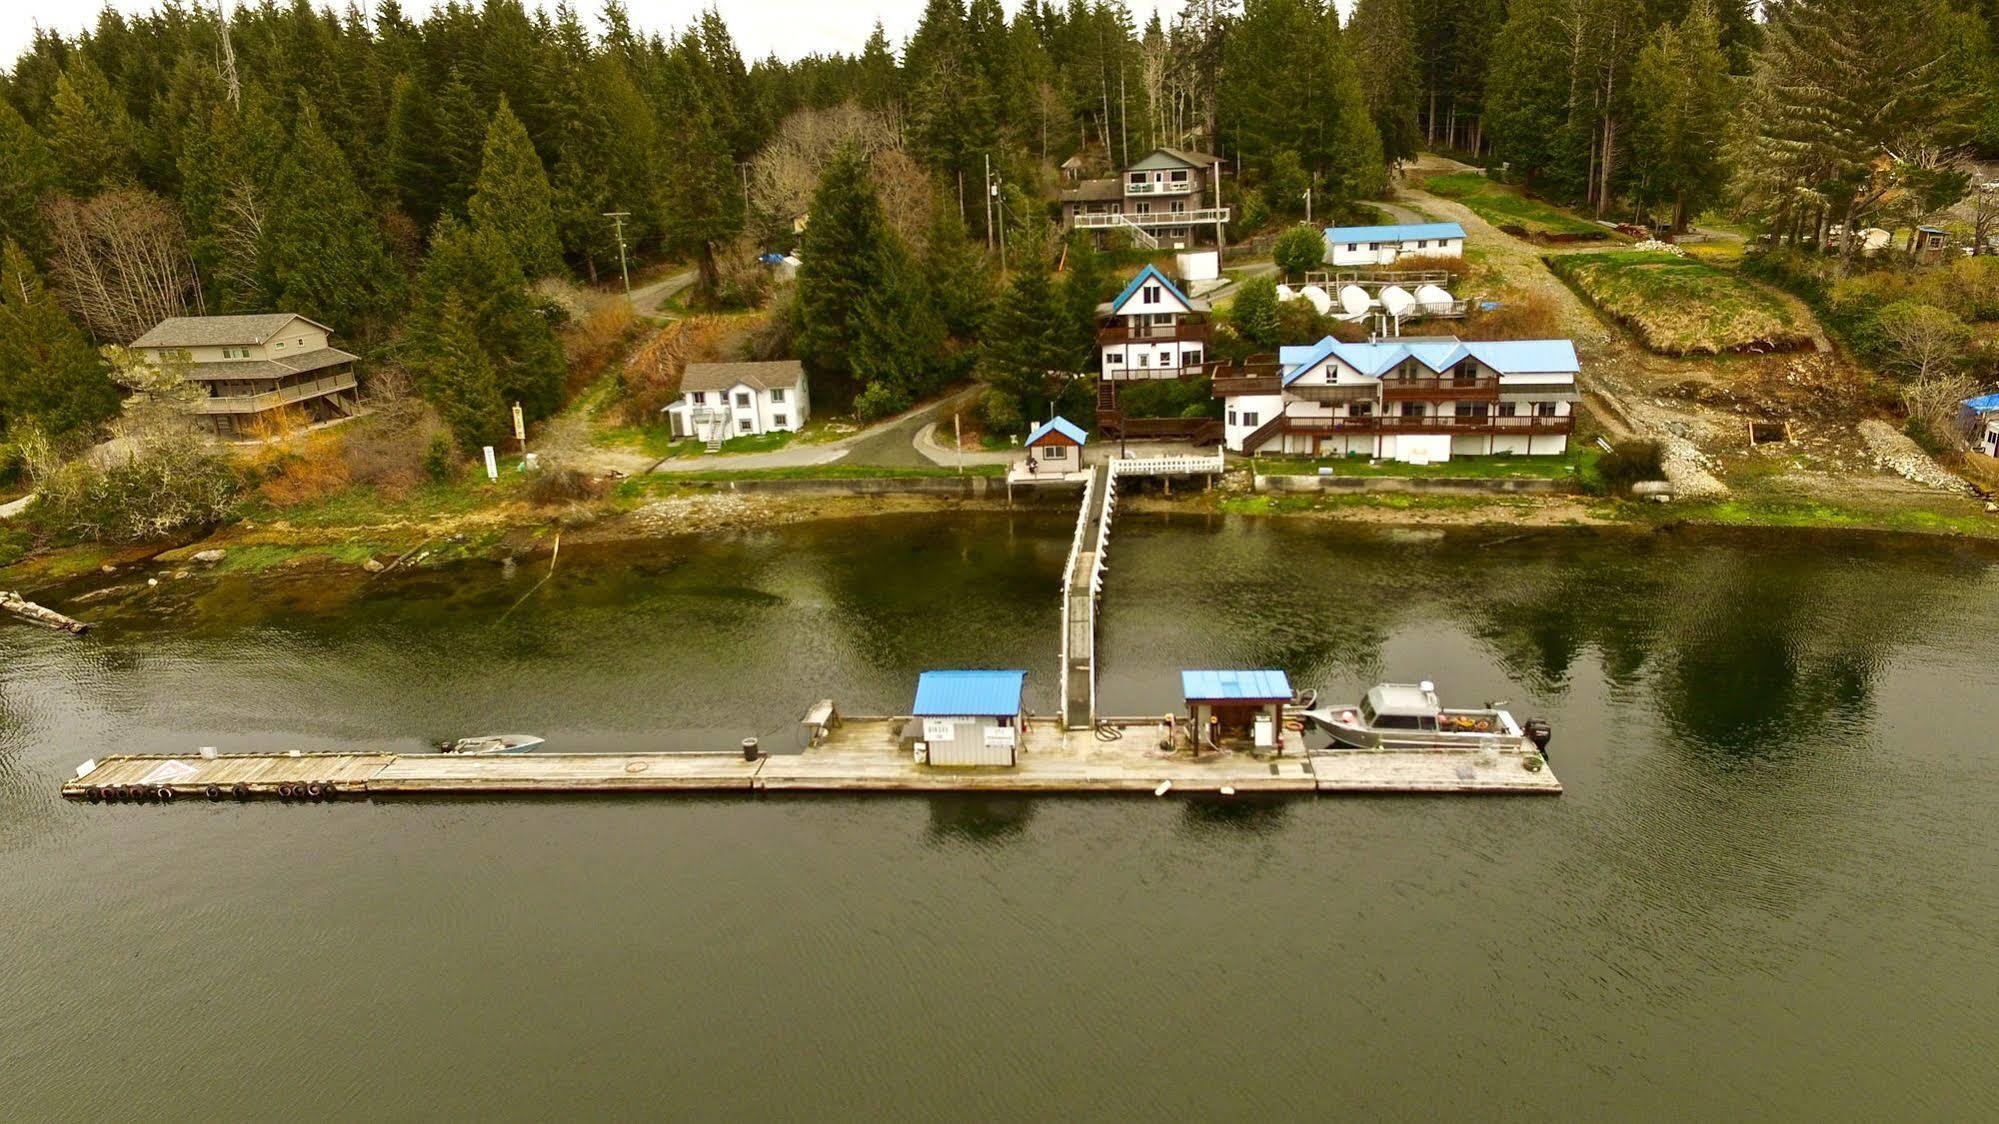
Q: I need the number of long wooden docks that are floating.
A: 1